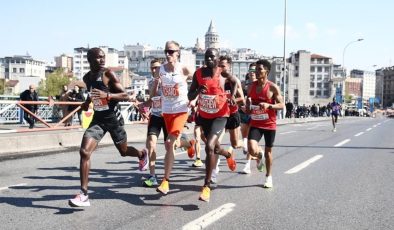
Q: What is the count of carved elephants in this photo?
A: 0